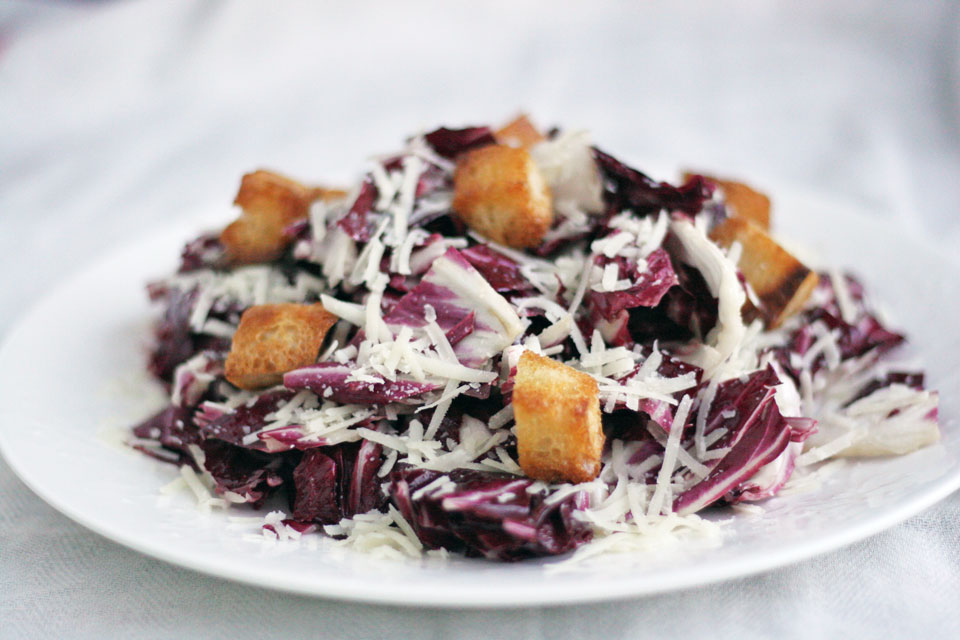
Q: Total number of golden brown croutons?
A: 7